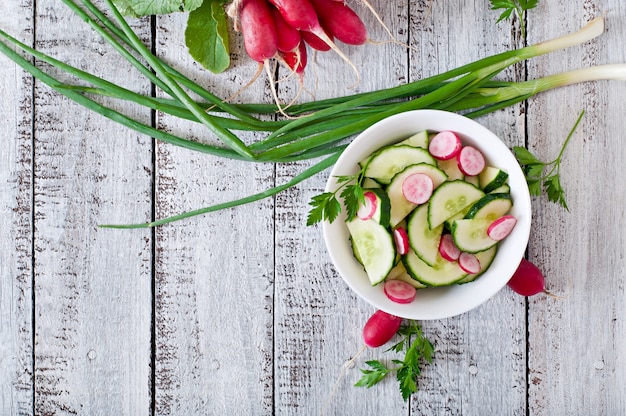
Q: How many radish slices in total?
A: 9